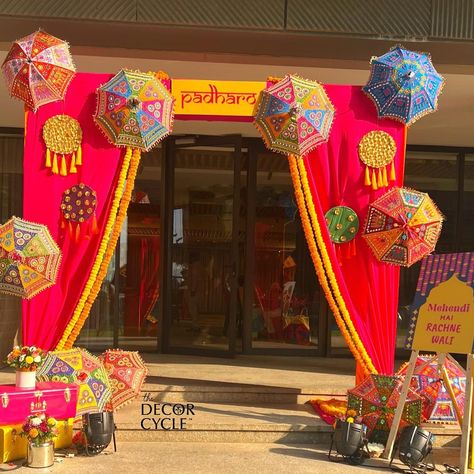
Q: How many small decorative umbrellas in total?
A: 10